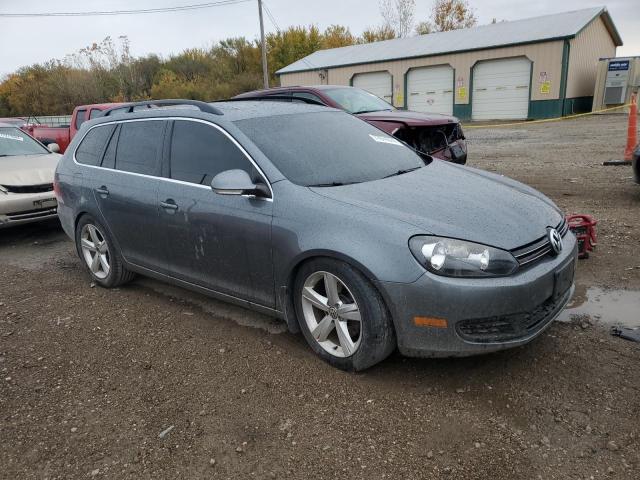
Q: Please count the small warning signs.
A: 3